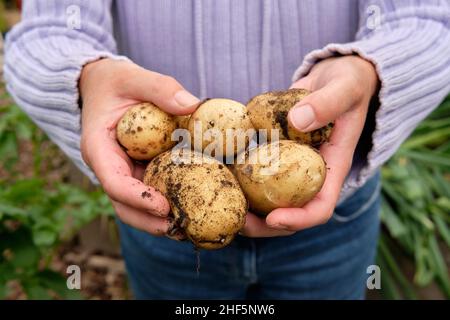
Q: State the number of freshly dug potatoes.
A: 5